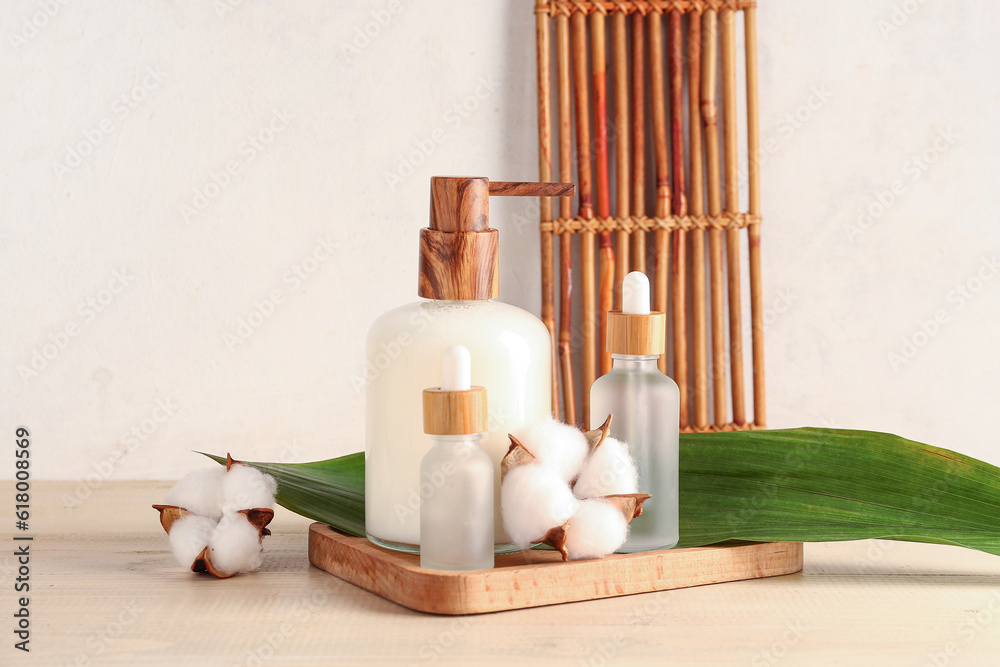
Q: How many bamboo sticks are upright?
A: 12